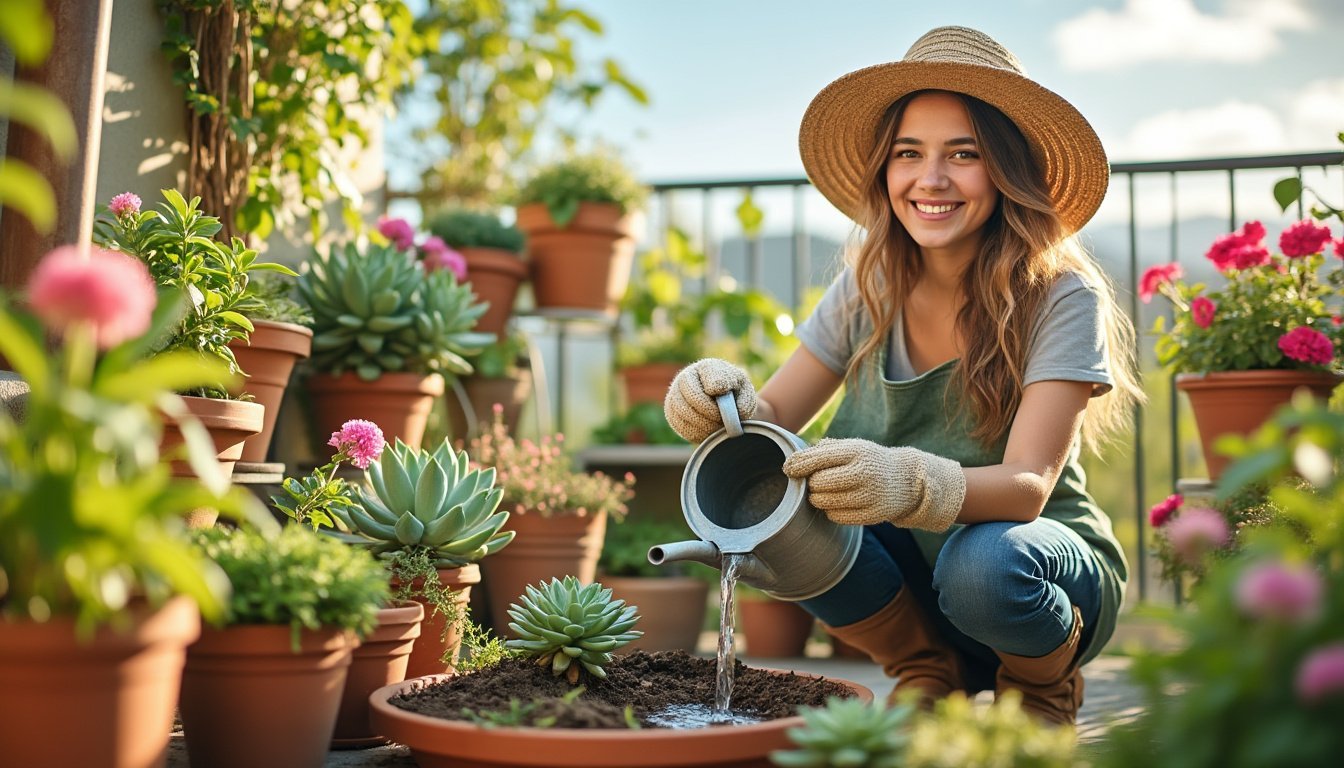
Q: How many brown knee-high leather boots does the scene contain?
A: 2